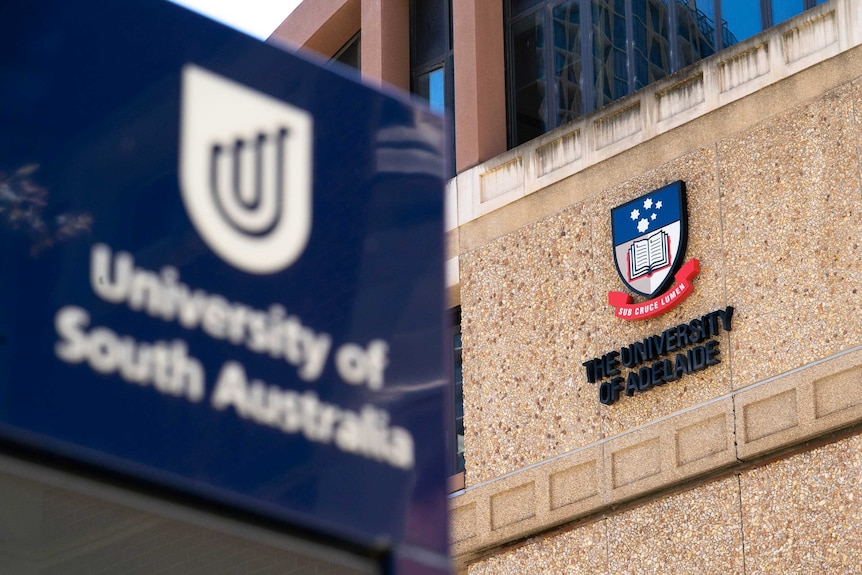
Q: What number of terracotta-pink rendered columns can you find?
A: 2